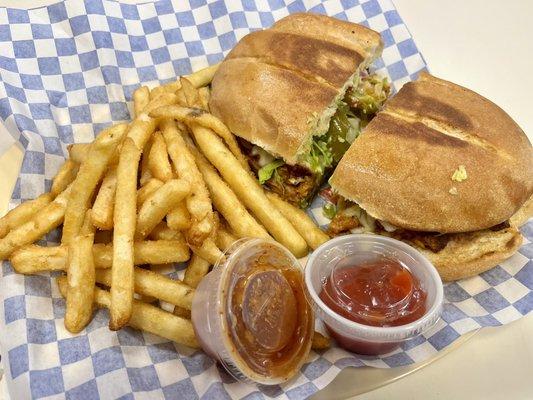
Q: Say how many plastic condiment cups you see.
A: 2